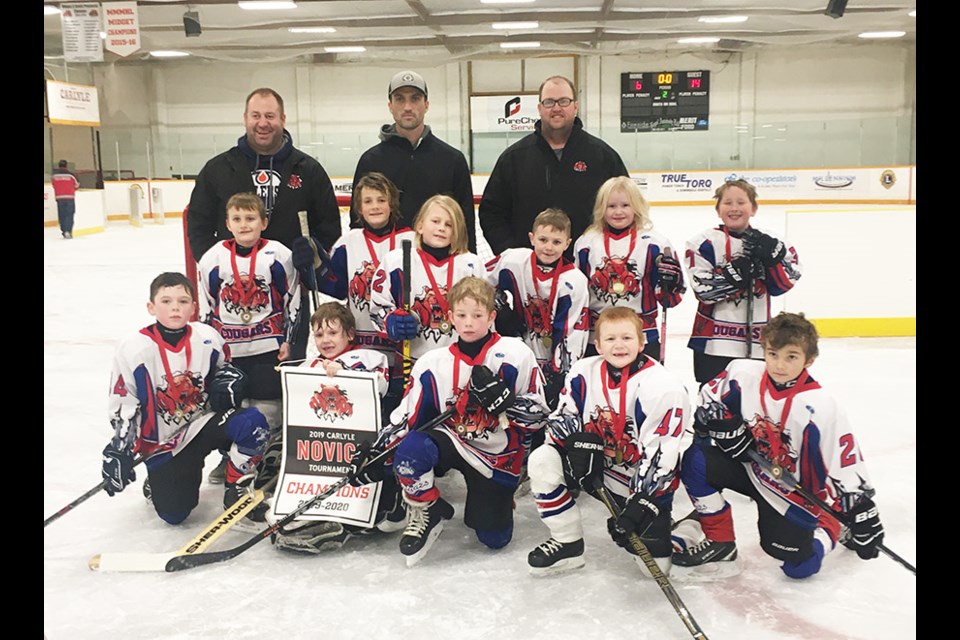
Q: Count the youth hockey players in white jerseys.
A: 11